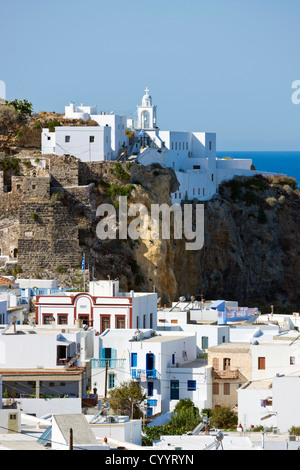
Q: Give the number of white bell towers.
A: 1